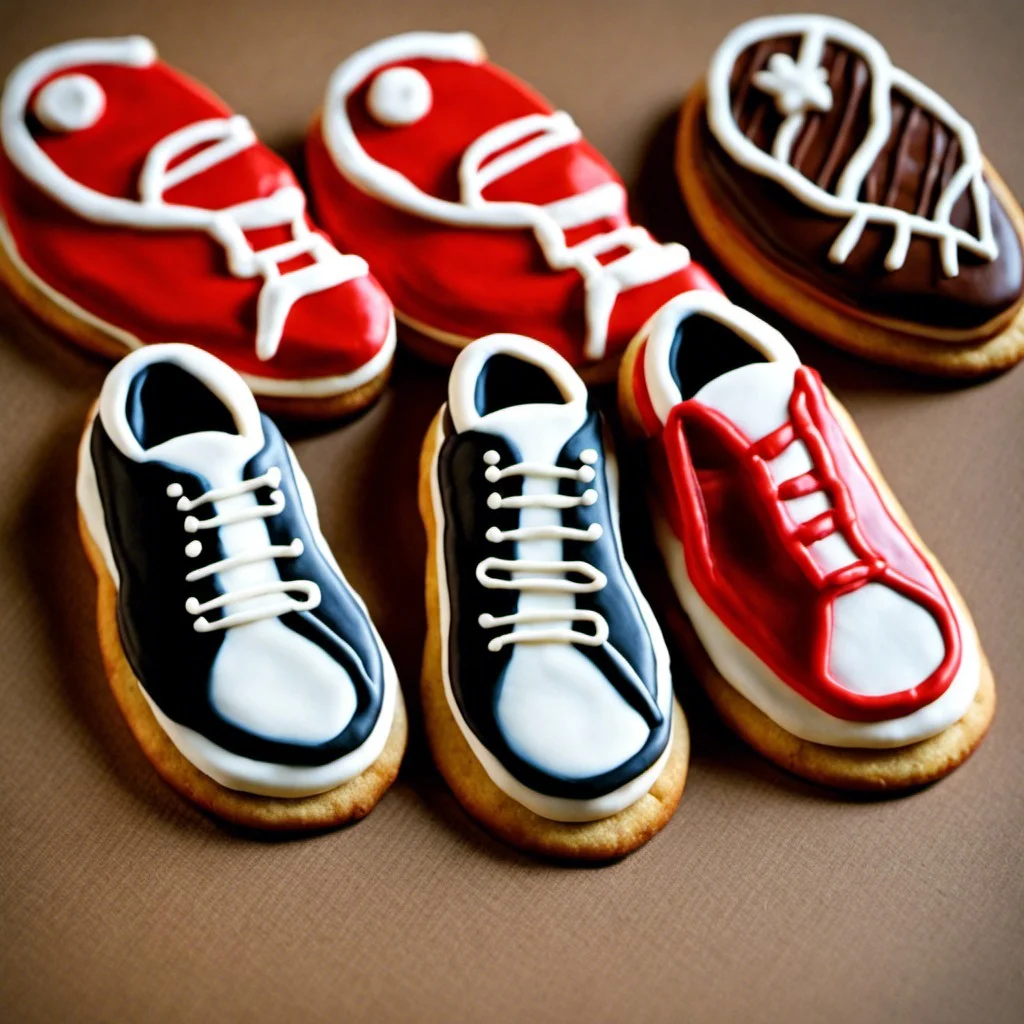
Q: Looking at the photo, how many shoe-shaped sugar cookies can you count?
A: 6